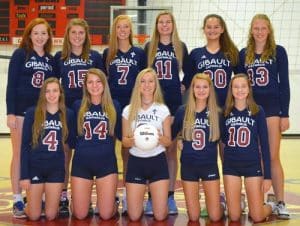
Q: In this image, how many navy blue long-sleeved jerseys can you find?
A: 10